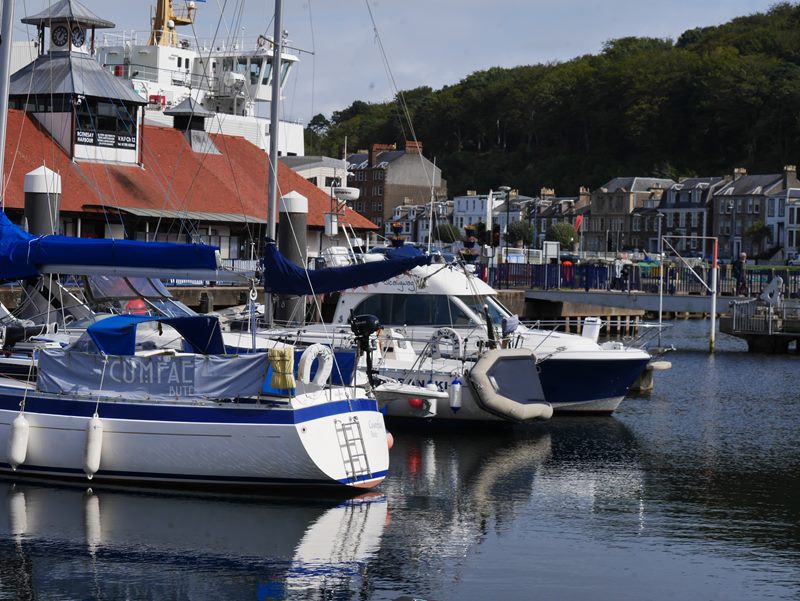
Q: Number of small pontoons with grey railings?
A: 1